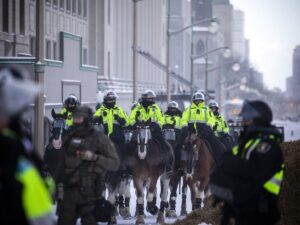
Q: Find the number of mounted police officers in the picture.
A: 6